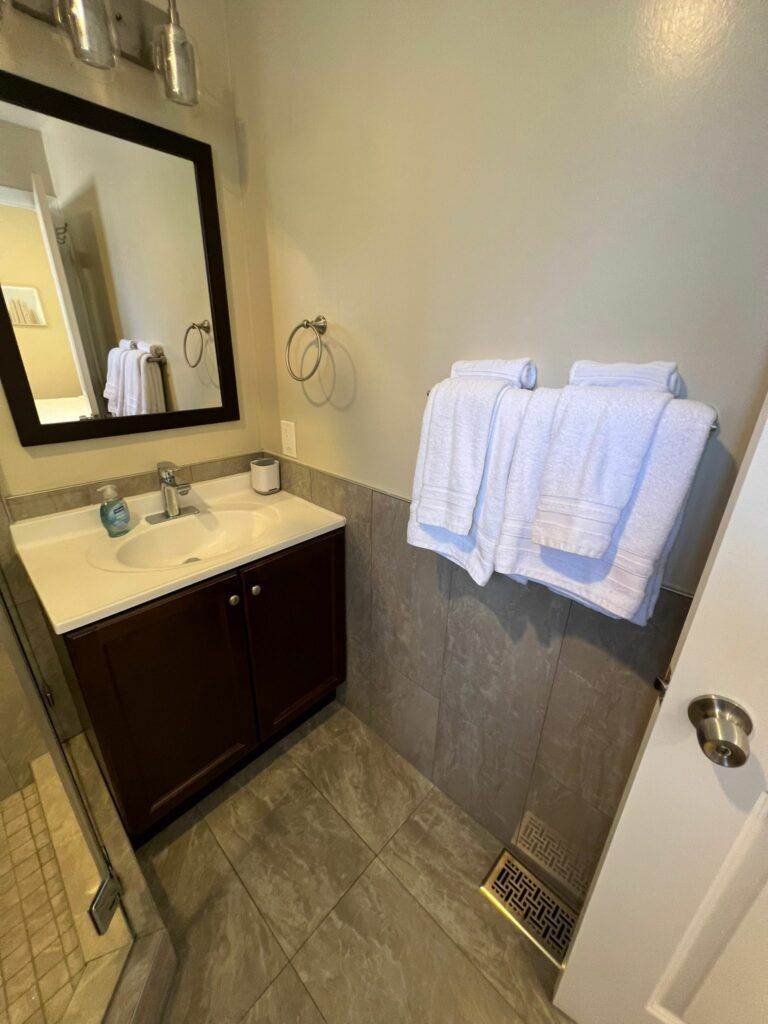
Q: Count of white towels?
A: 6